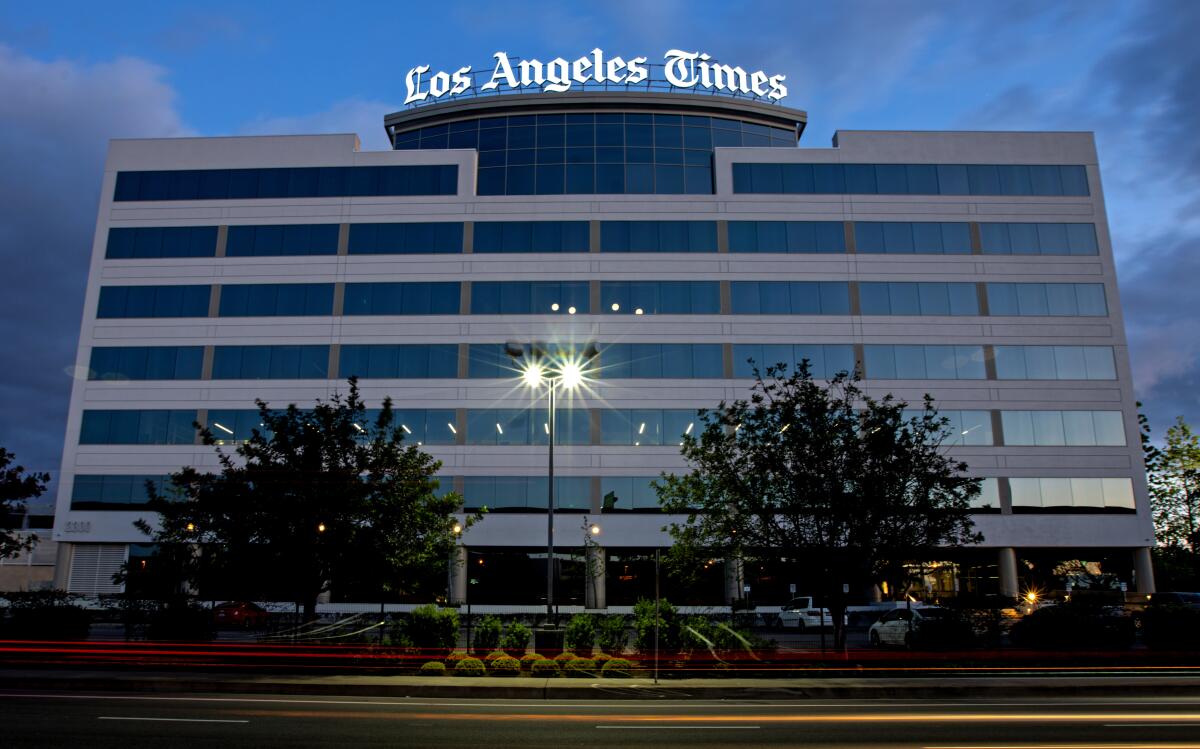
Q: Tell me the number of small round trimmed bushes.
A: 11